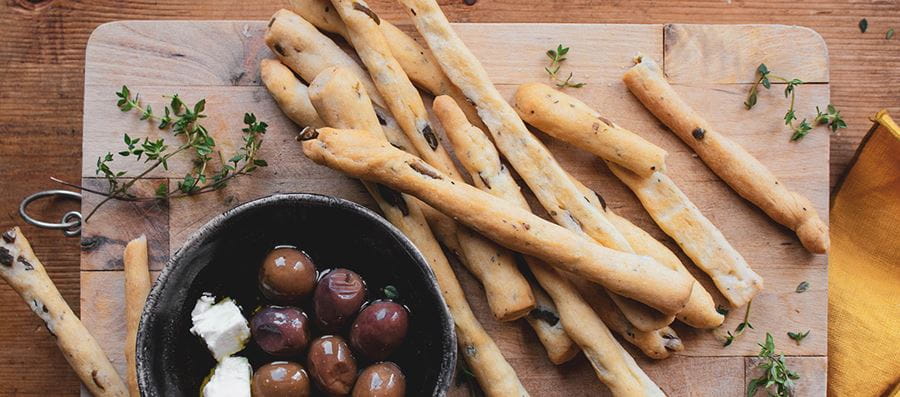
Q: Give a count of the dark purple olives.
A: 3